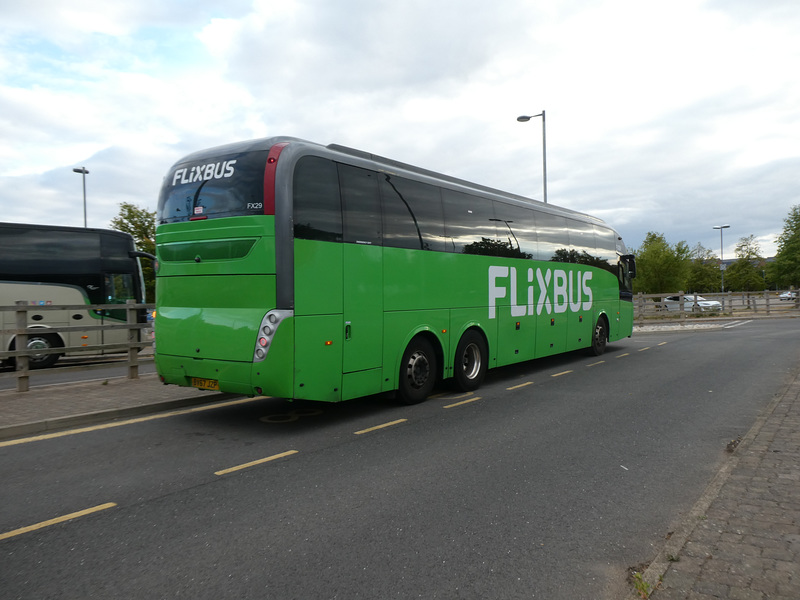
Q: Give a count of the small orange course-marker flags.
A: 0